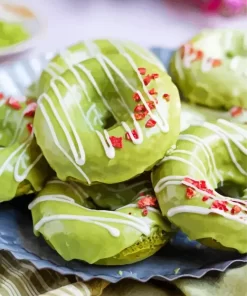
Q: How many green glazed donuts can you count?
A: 5